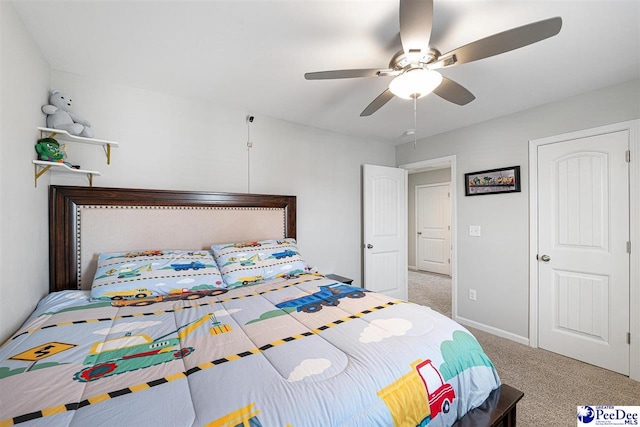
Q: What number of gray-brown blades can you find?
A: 5